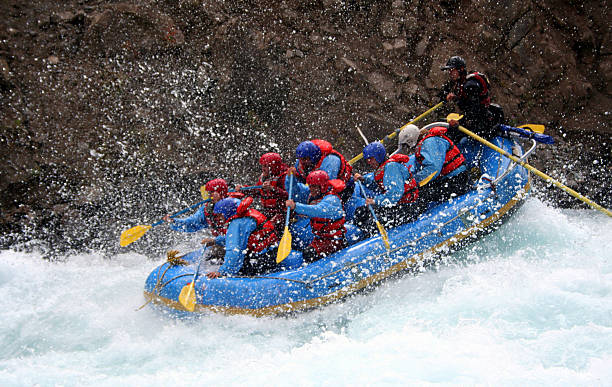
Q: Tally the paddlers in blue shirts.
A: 6